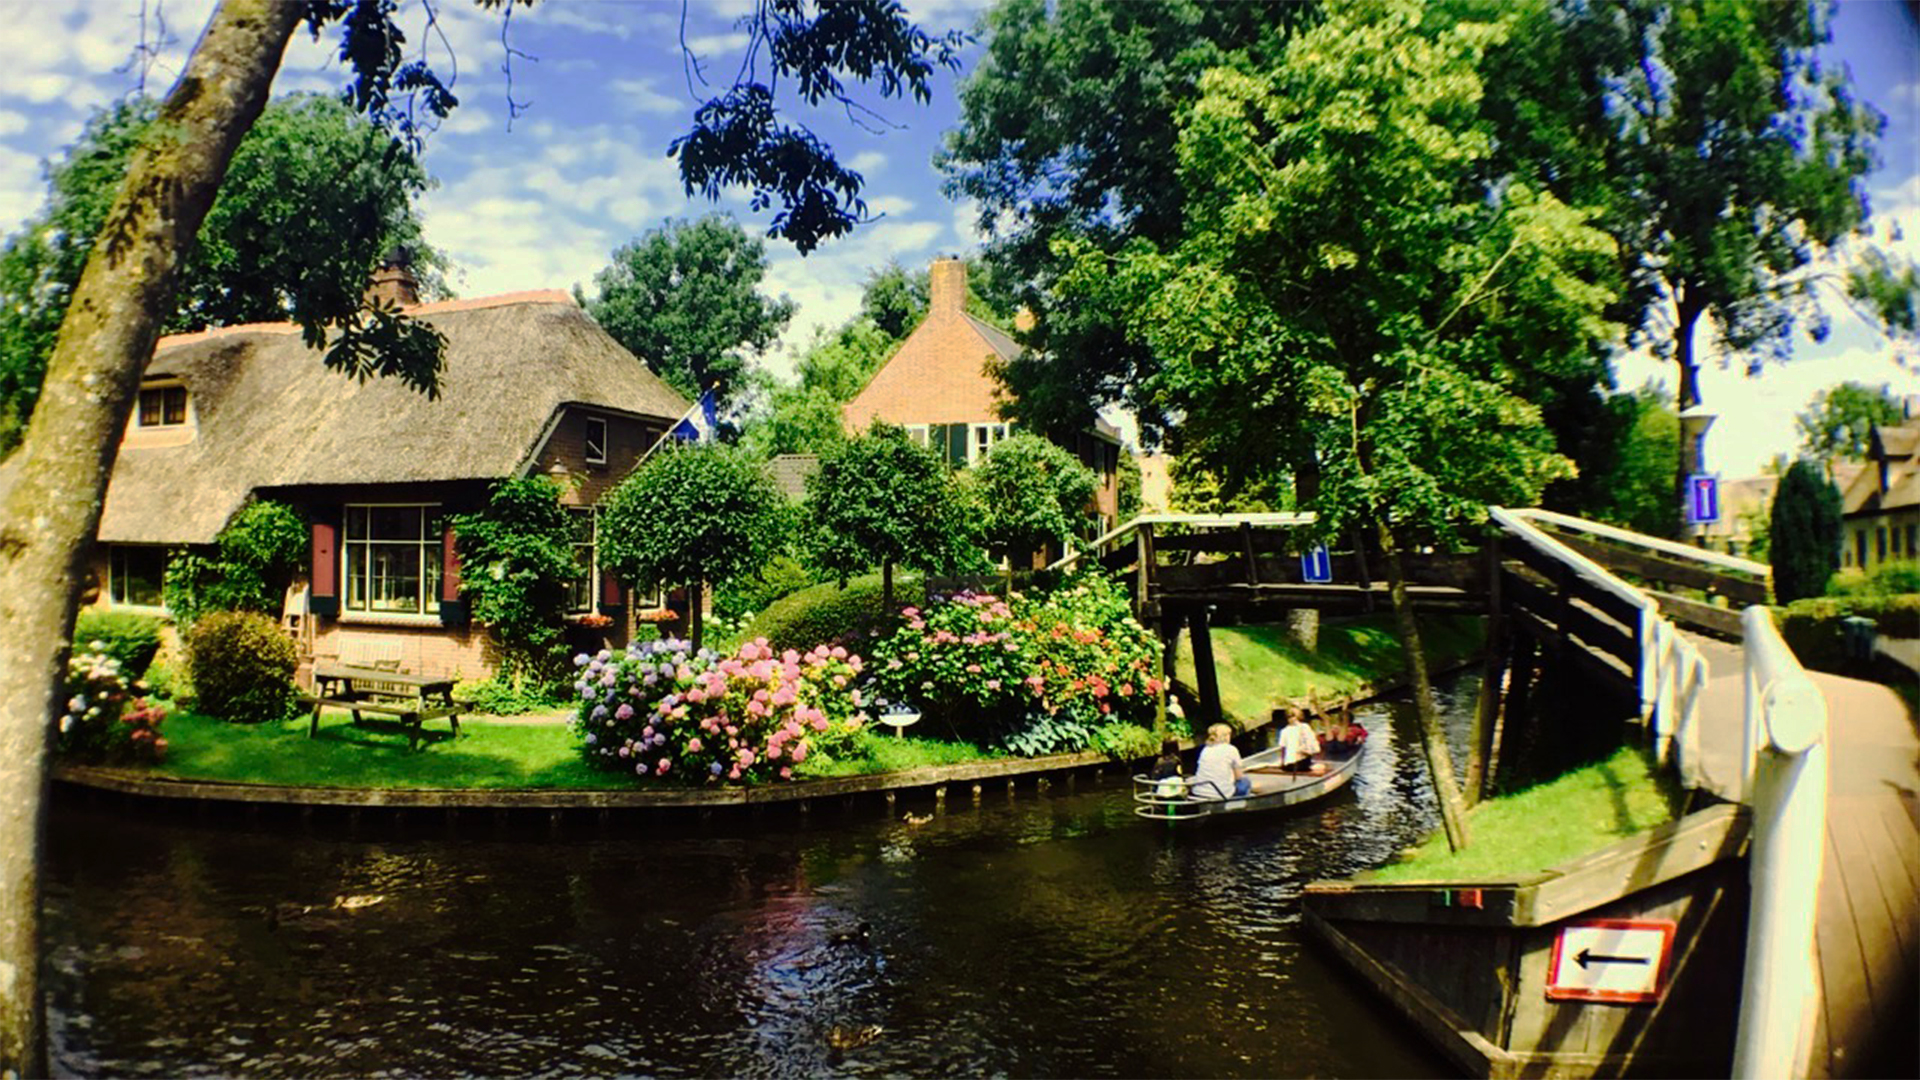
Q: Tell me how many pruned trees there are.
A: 3